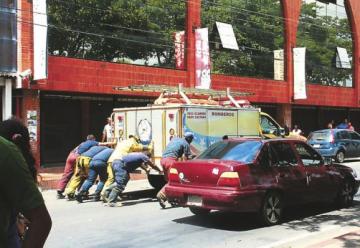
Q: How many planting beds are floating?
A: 0